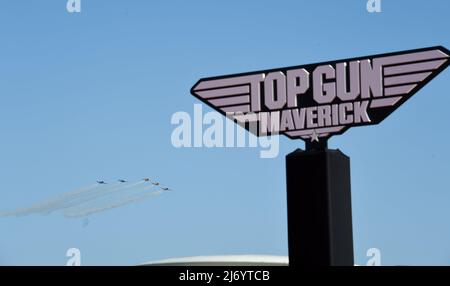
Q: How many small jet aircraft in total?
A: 5